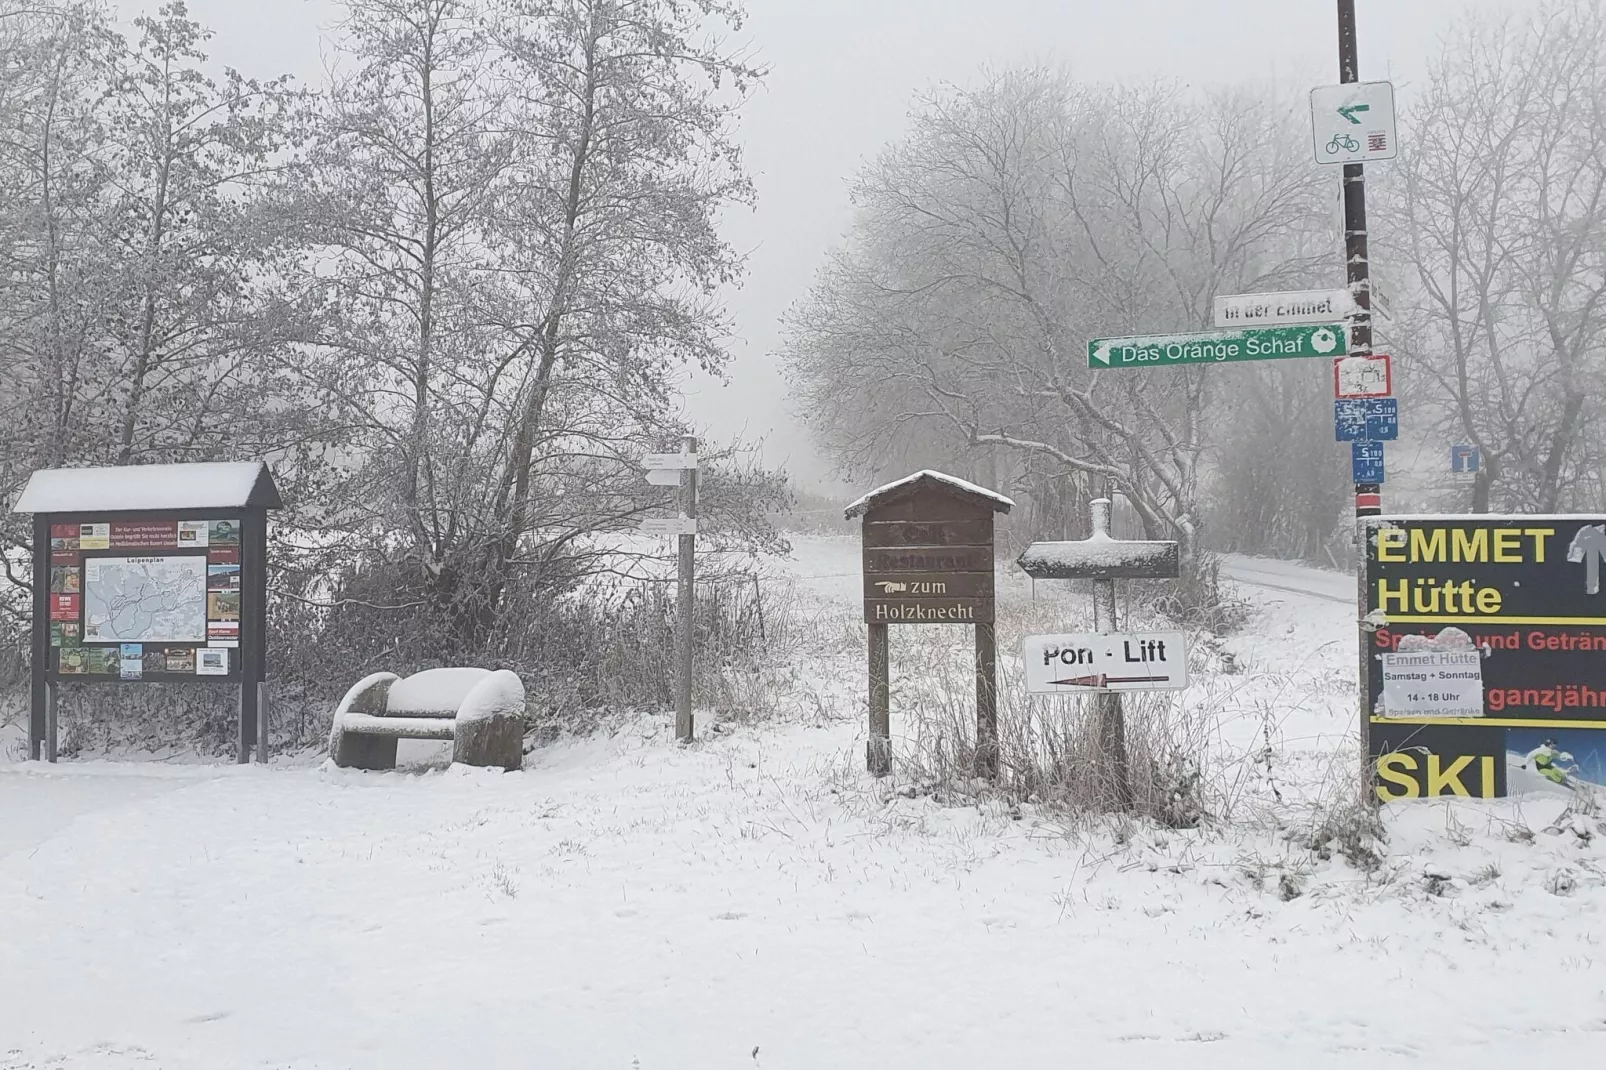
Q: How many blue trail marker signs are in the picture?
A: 3